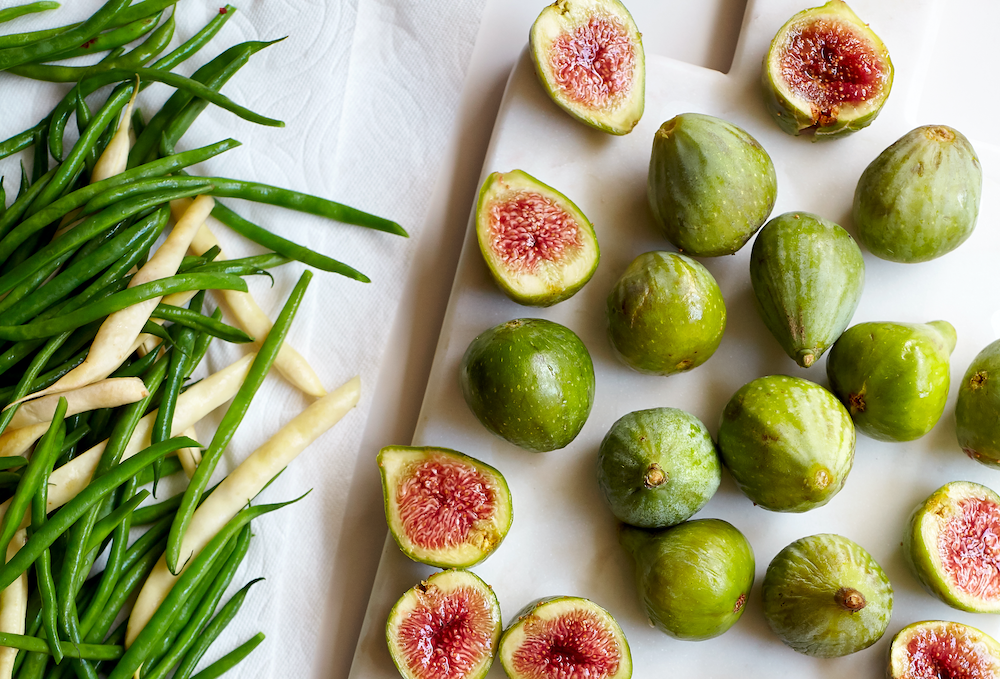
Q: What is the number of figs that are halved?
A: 8